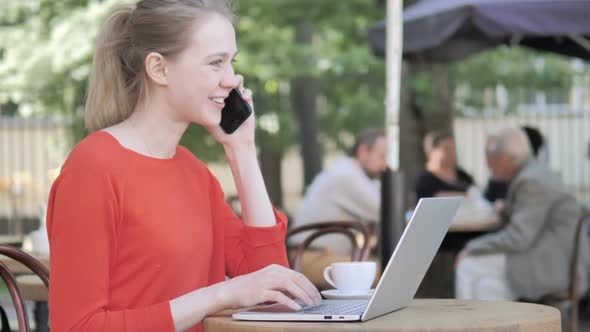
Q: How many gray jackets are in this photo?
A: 1